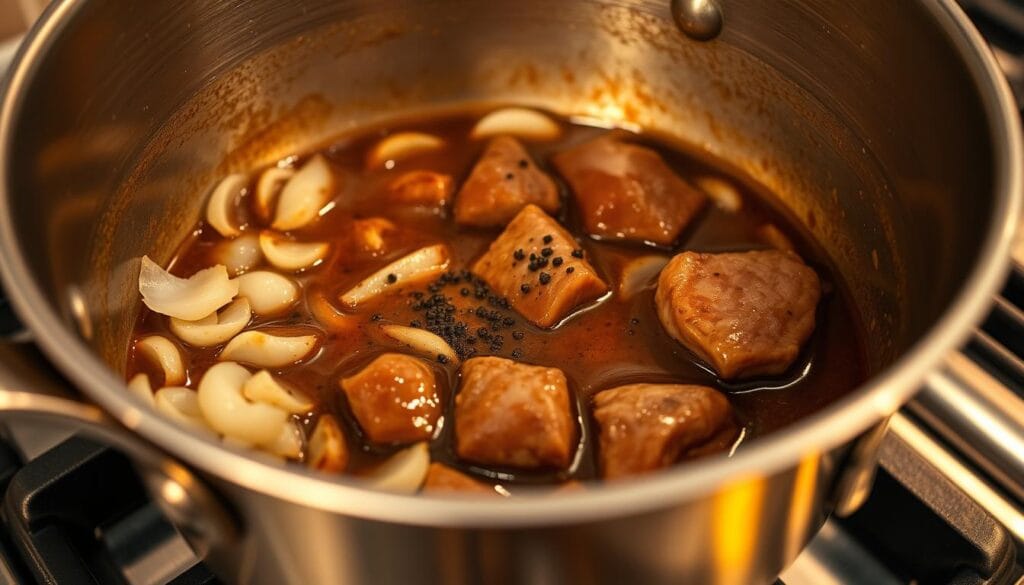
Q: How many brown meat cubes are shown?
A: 7